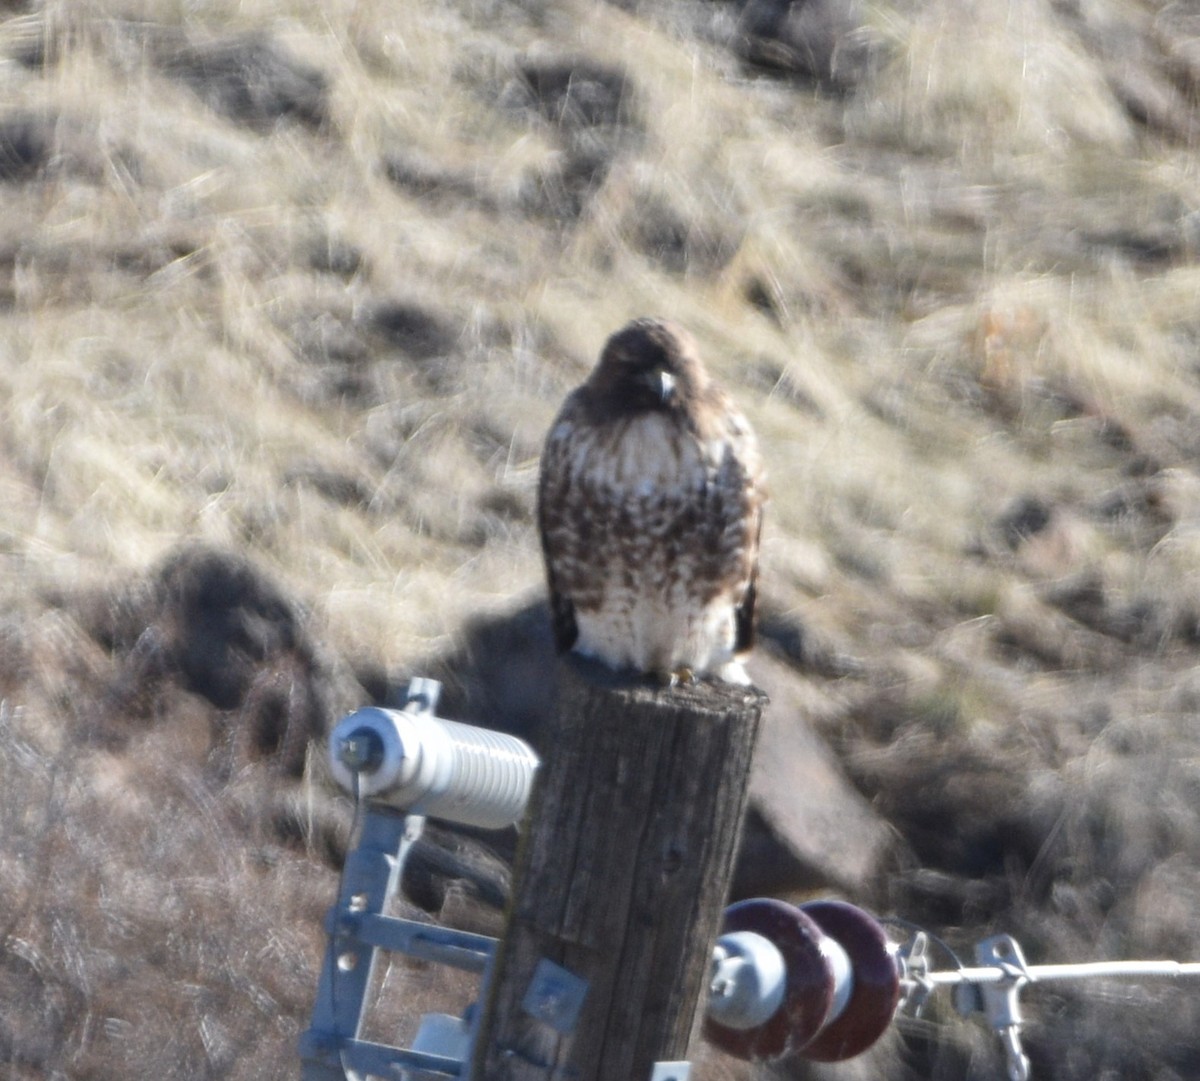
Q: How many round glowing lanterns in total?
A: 0